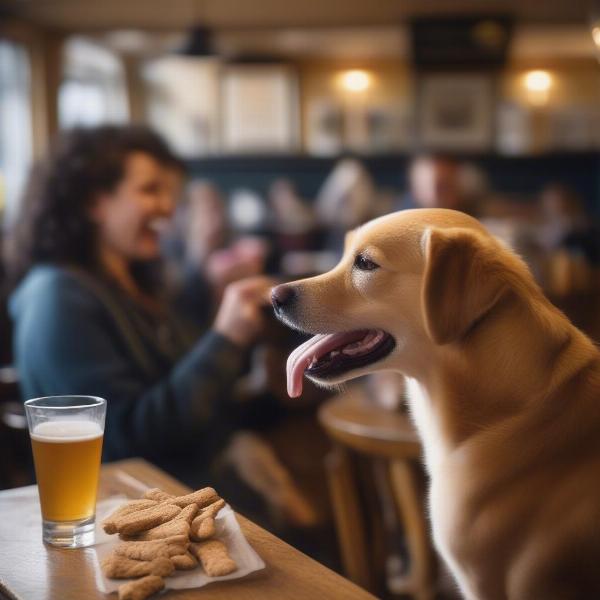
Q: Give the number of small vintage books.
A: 0